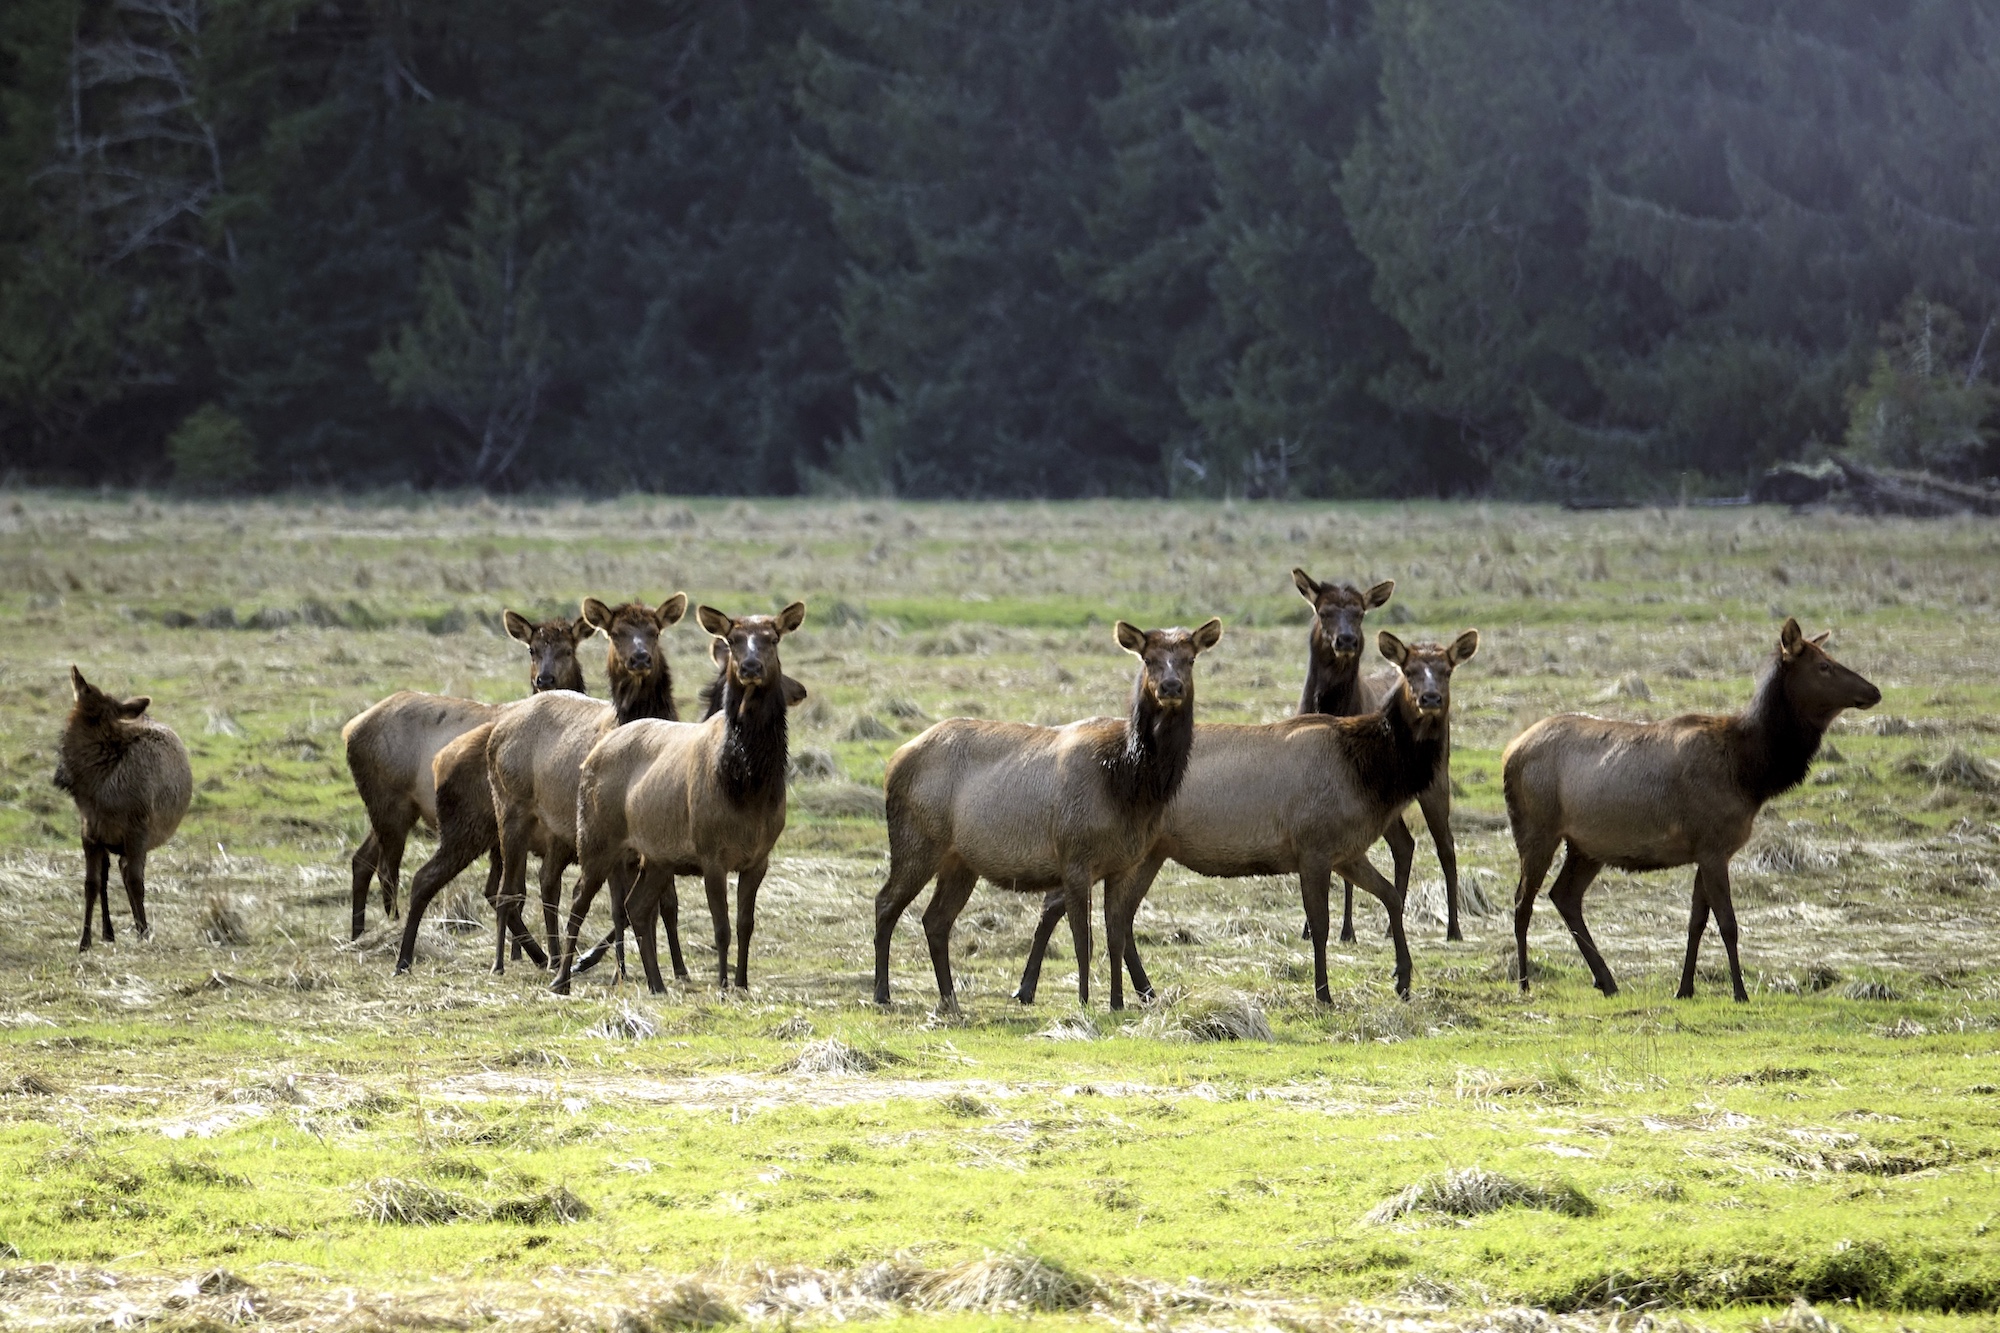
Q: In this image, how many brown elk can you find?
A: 9